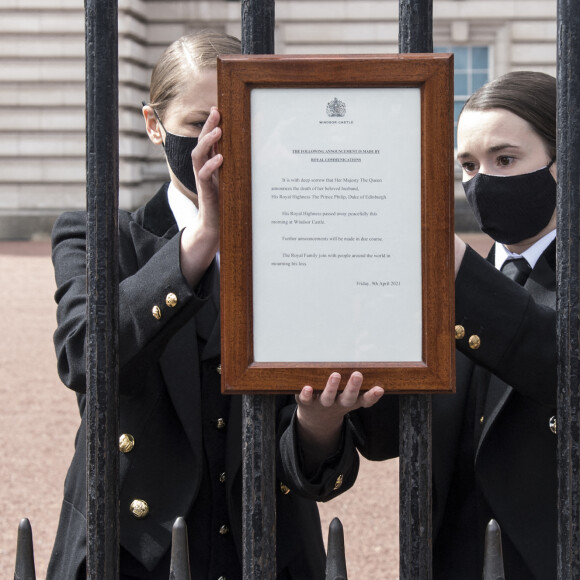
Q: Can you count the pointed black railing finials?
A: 4